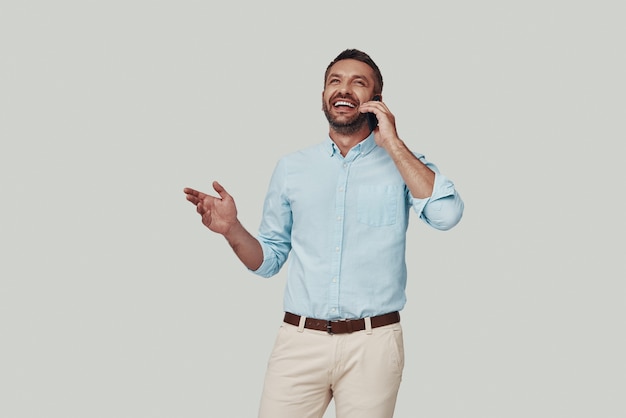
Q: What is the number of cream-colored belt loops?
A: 2